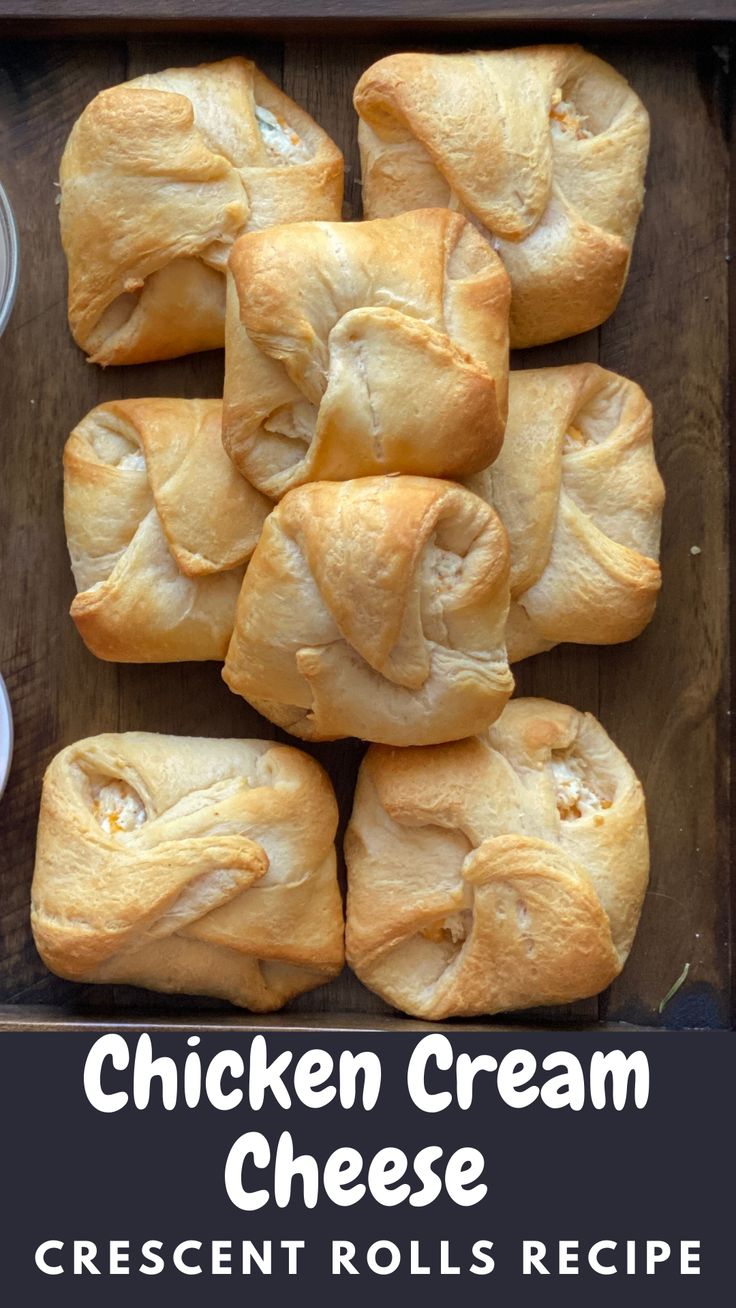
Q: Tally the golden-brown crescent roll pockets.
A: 8